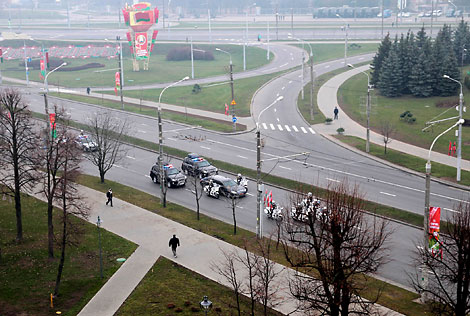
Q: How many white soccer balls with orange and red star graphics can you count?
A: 0